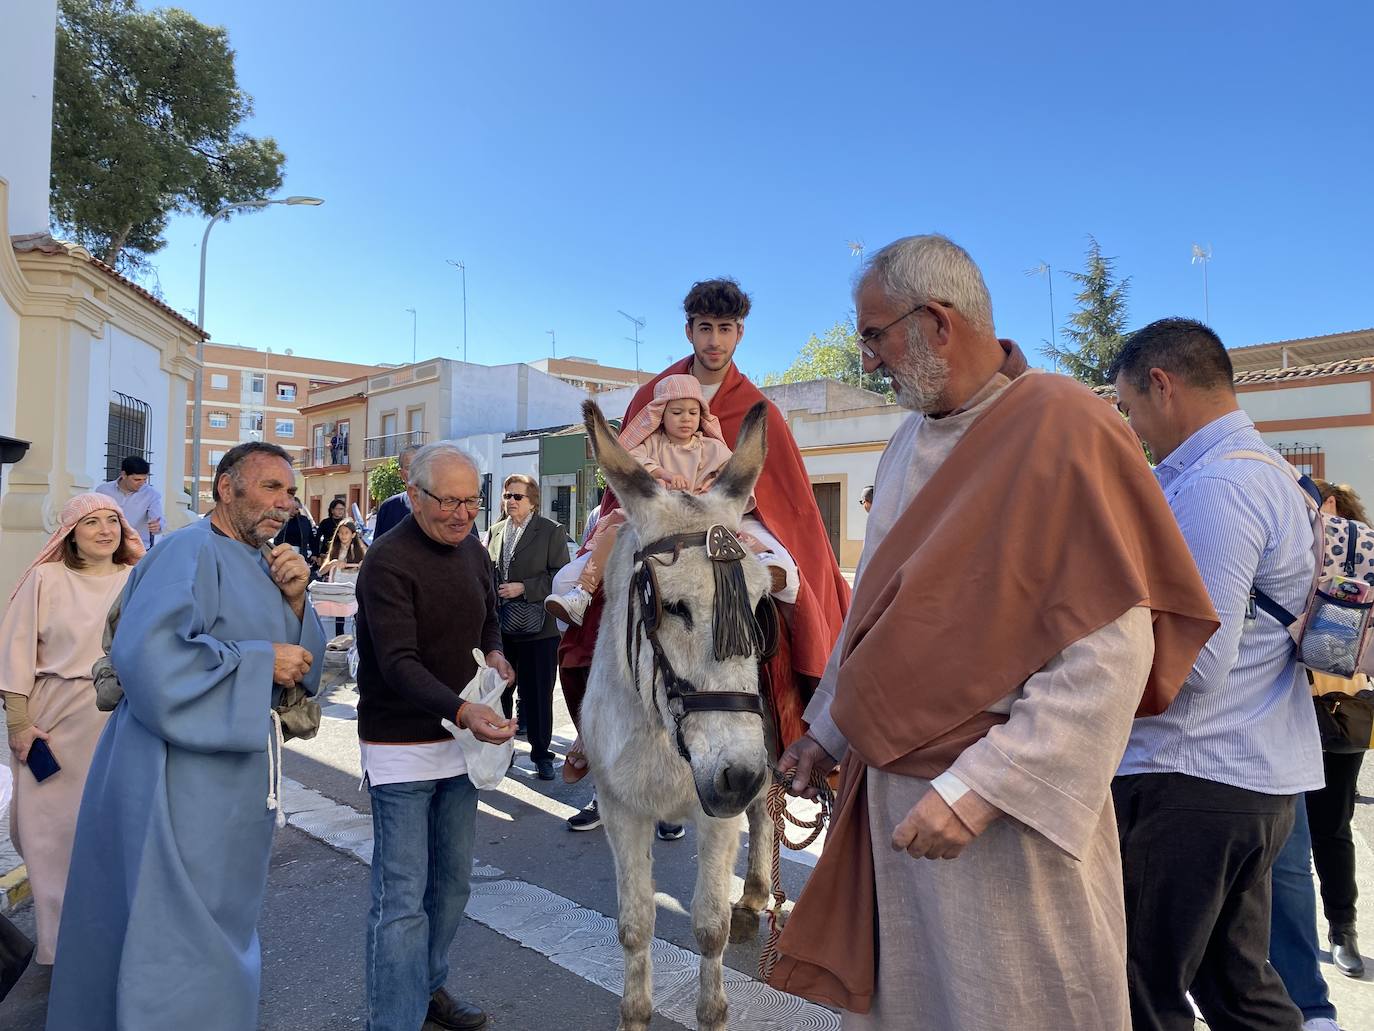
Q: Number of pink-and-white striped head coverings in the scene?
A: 2